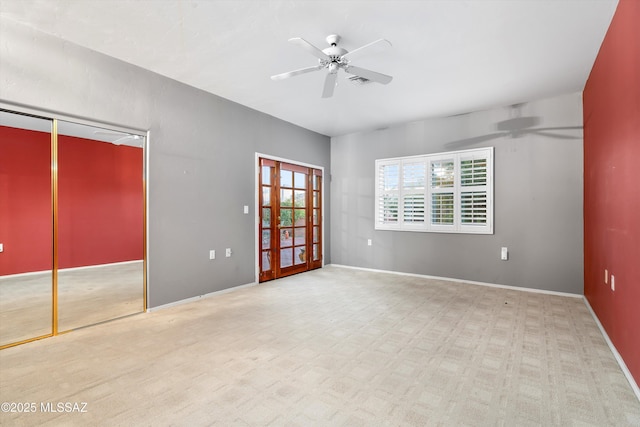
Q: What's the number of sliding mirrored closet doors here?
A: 2